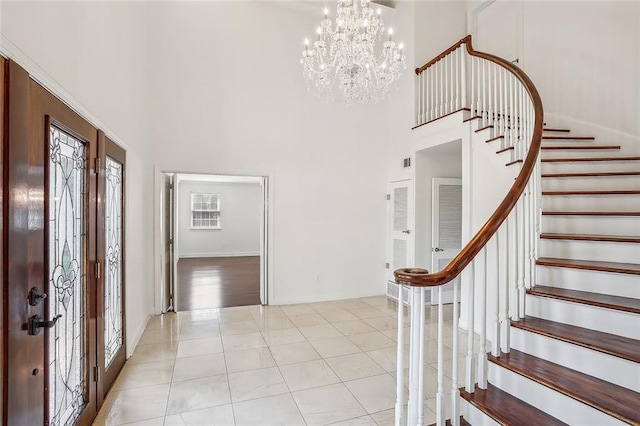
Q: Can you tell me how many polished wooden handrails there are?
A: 1